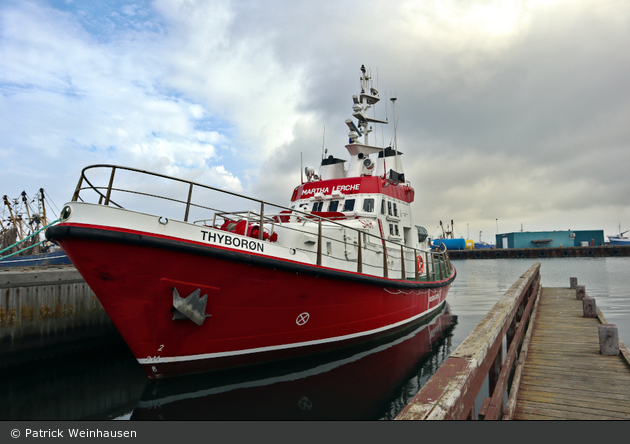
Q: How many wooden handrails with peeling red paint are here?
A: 1